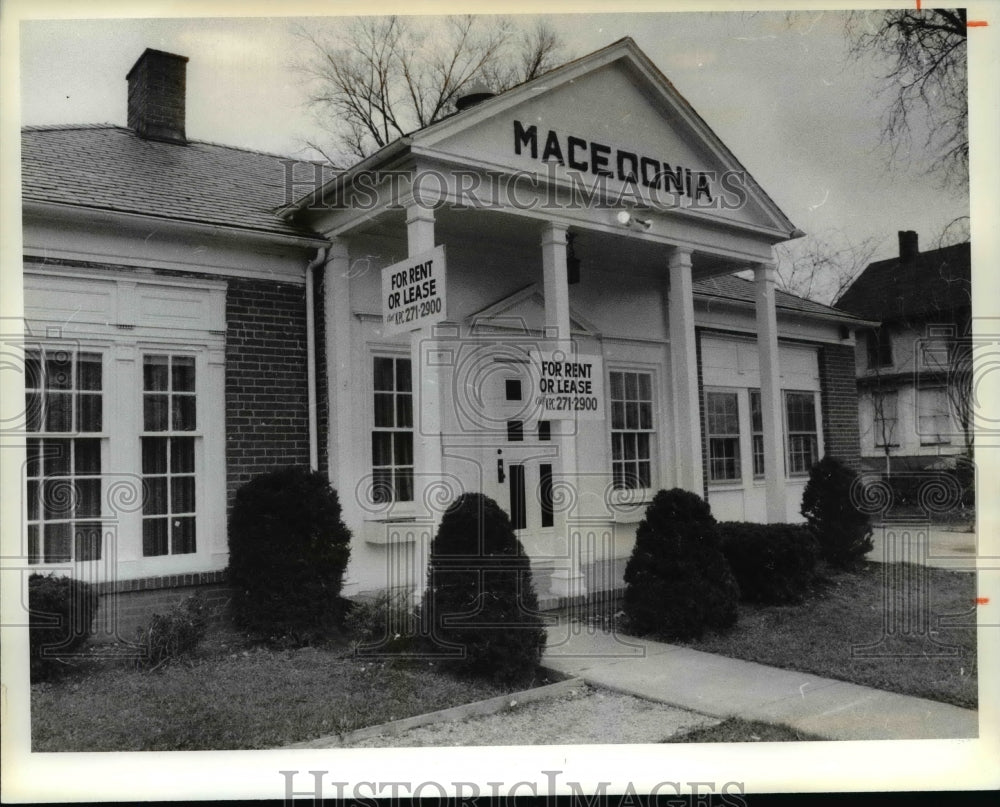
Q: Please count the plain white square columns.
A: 4